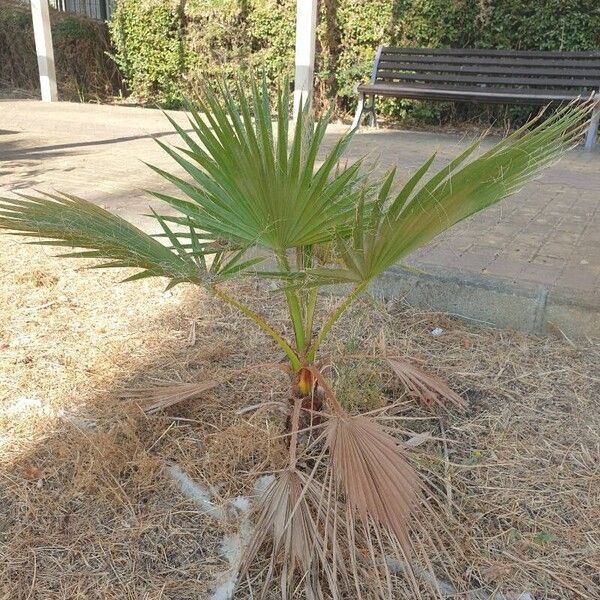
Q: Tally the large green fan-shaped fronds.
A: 3